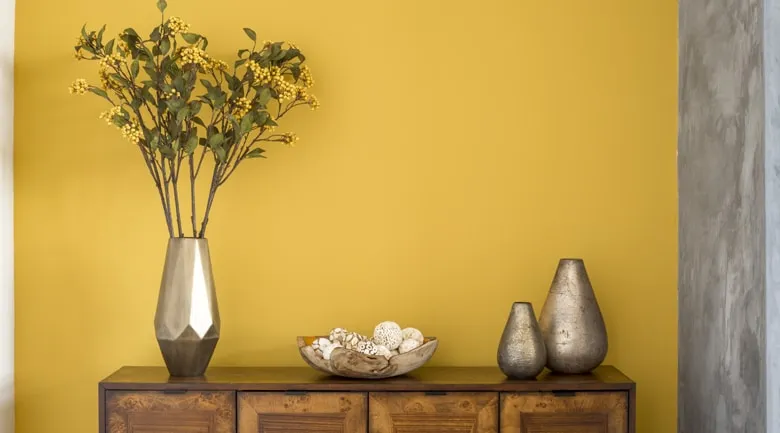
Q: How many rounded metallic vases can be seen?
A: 2